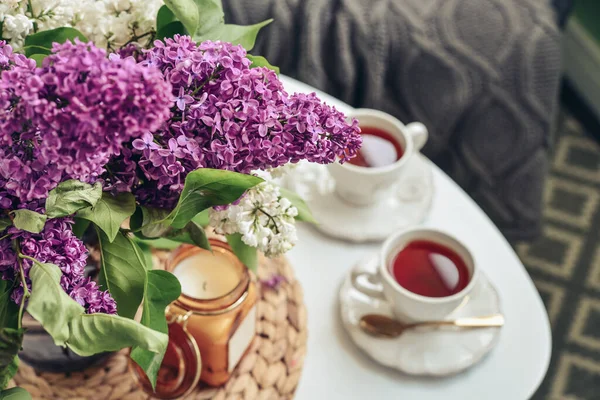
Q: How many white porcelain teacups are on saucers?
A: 2